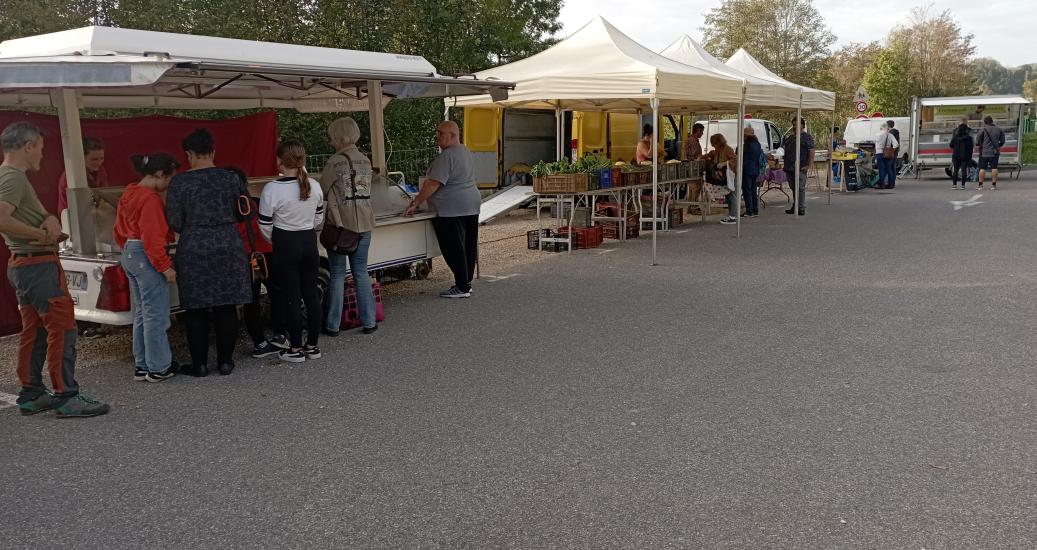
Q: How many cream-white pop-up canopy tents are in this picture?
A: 3